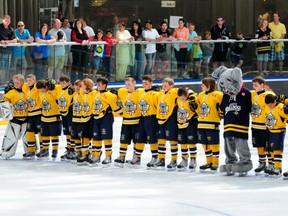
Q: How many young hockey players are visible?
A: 14